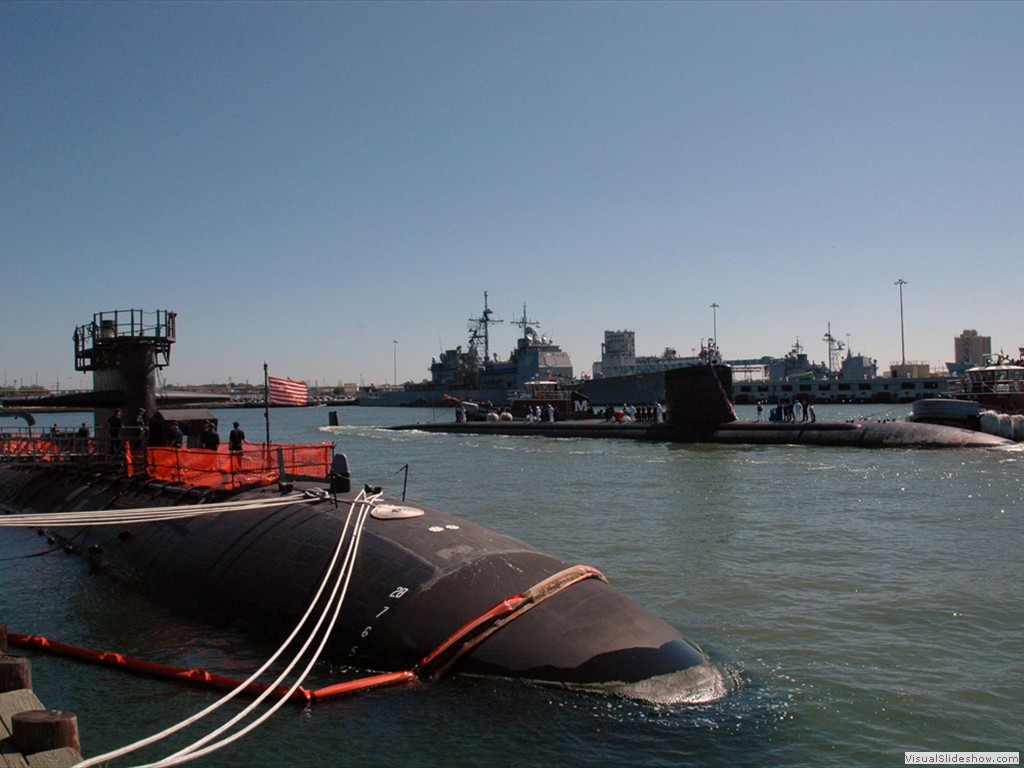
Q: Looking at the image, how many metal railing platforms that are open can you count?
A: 1